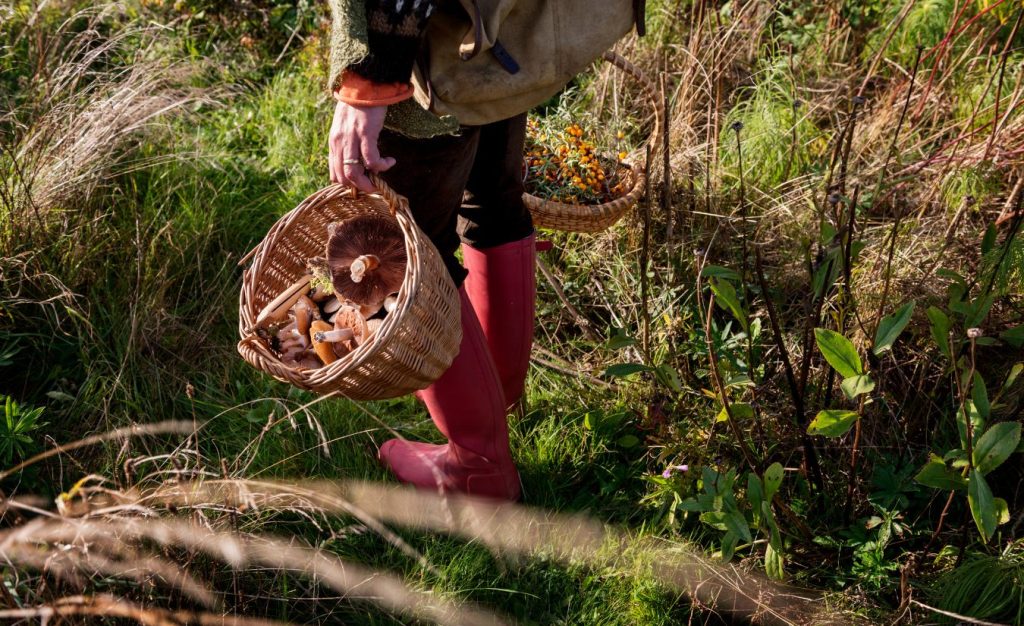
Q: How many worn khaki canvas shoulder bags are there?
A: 1